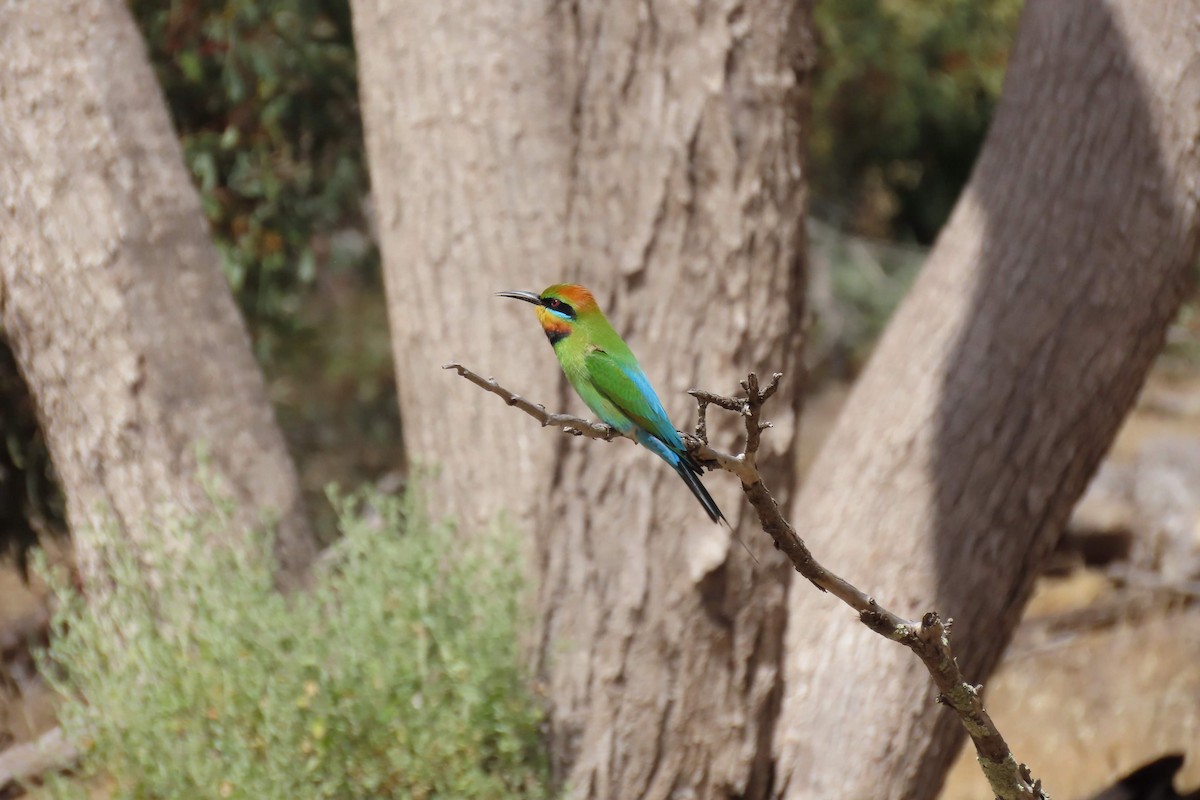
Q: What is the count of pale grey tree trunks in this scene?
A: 3